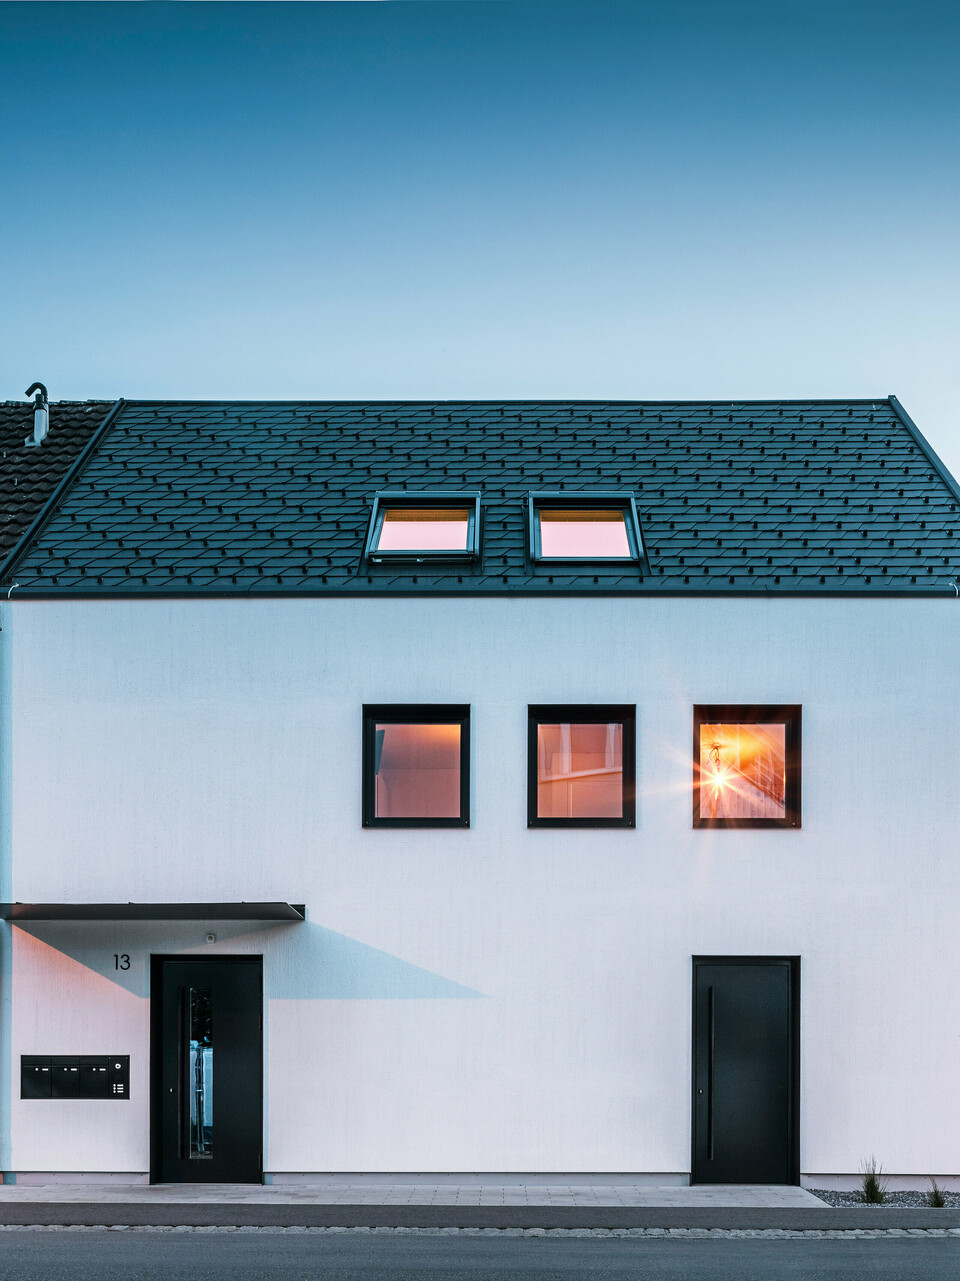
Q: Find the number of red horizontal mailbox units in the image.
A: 0